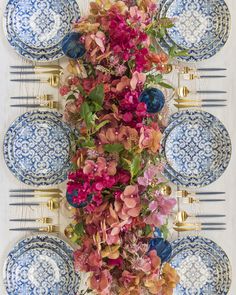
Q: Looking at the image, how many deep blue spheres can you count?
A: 4